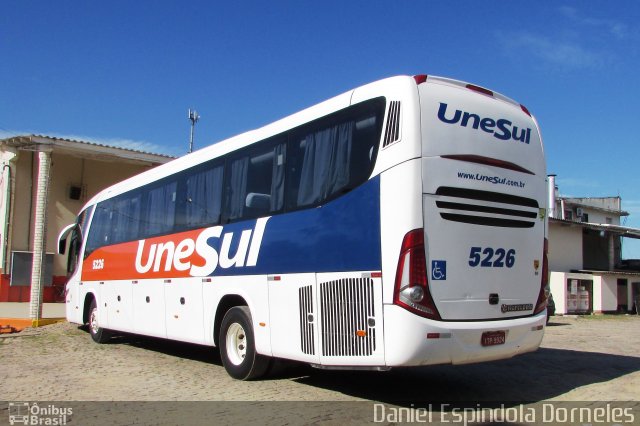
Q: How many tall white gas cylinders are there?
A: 2